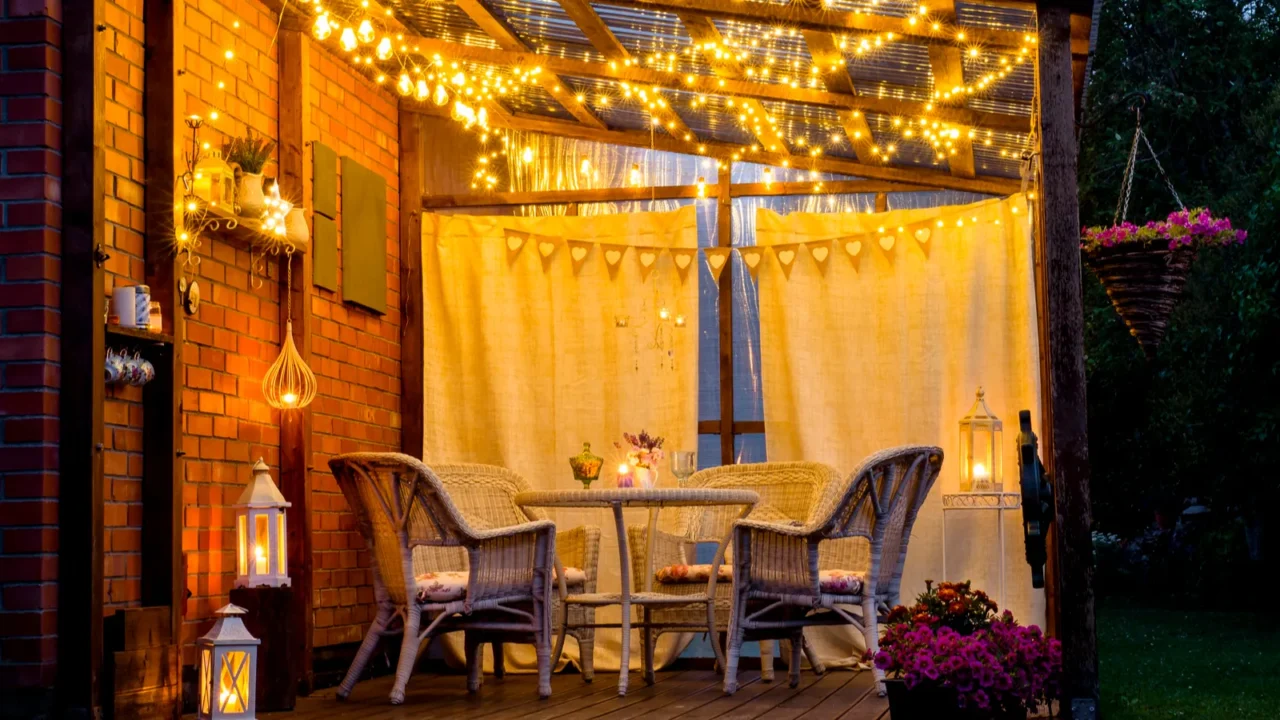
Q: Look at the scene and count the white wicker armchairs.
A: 4